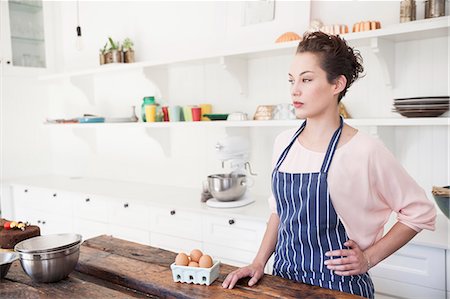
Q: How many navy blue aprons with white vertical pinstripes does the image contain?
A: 1